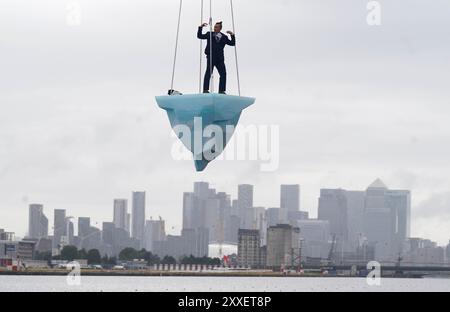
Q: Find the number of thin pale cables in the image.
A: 4